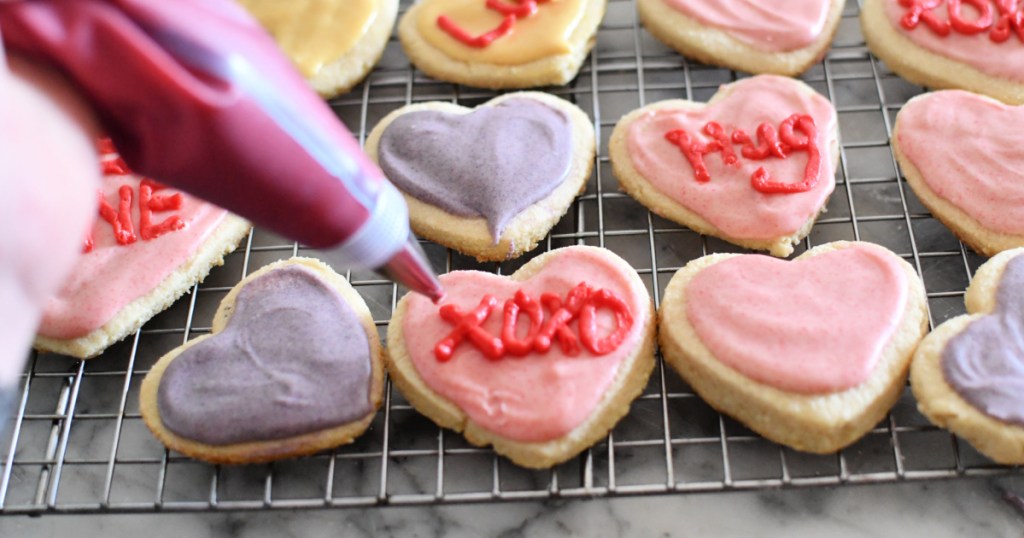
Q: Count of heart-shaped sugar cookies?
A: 12